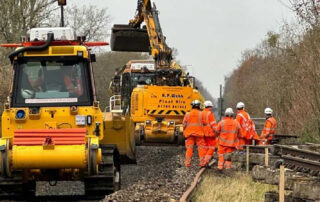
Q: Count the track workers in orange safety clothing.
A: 5